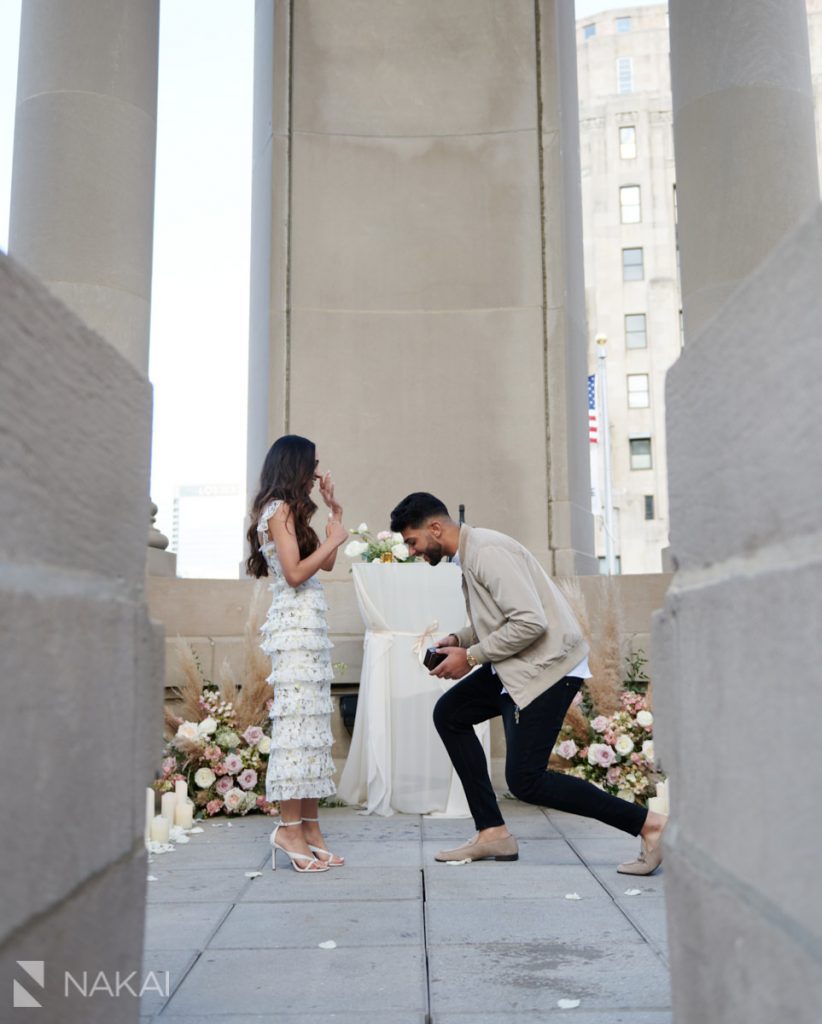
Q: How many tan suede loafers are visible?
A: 2